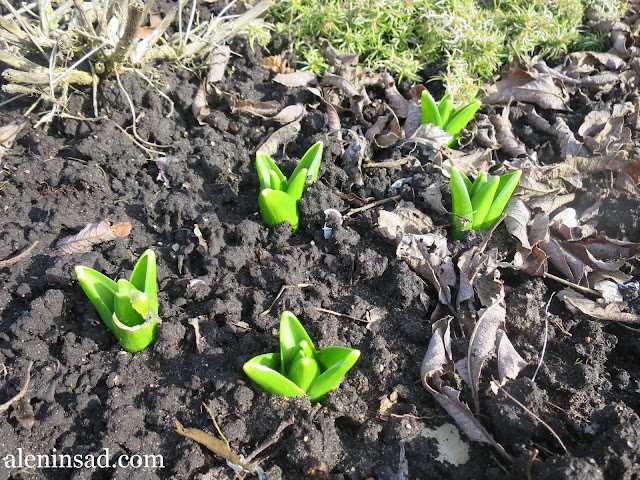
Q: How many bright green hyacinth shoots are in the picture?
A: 5